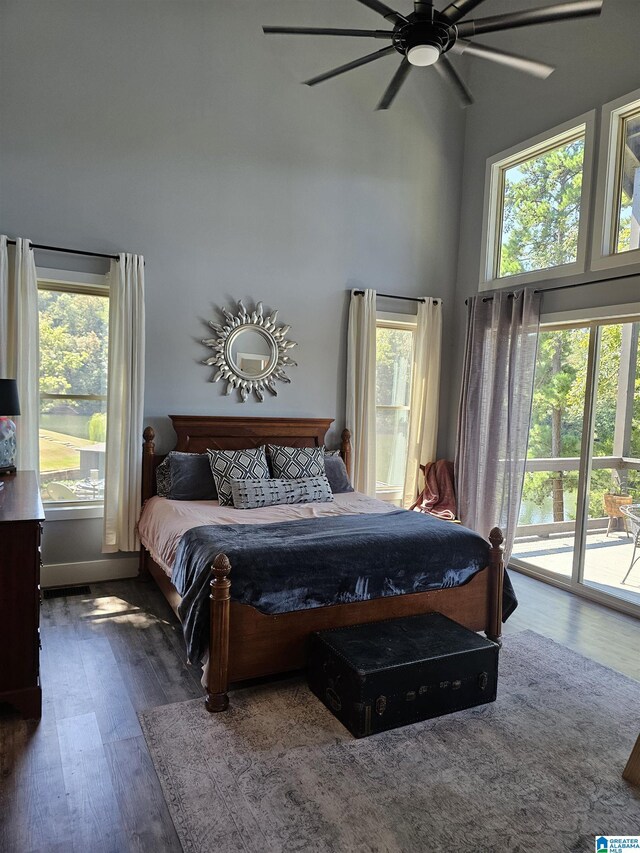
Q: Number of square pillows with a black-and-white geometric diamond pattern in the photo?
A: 2